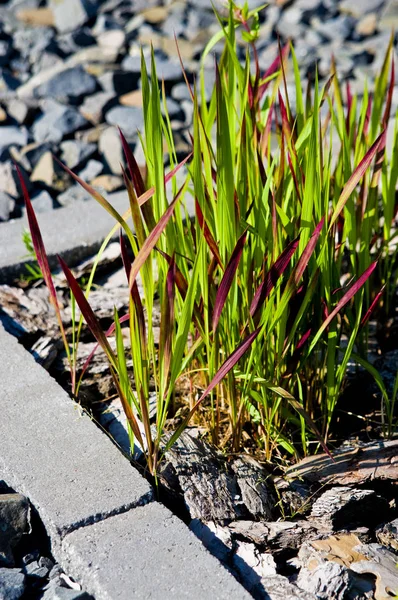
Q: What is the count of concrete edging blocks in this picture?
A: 3